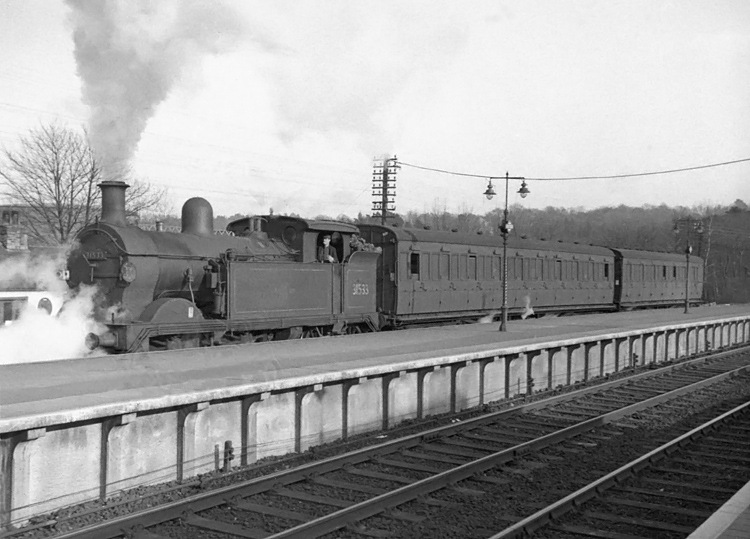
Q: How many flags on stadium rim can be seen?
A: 0